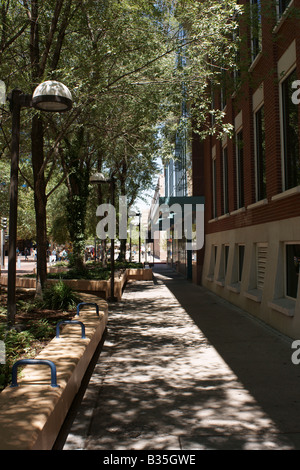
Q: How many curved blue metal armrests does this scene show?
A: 3